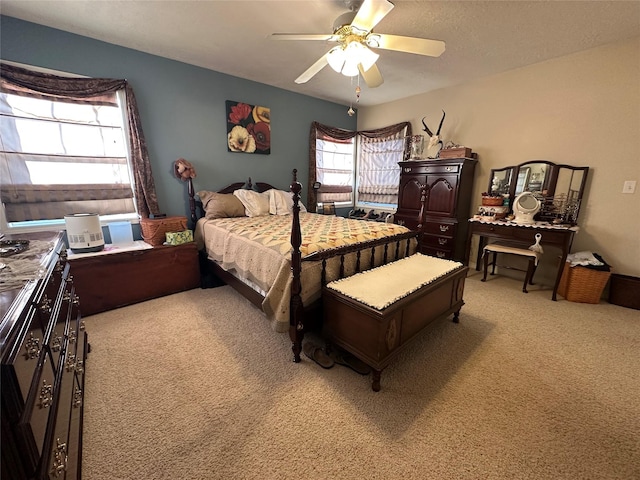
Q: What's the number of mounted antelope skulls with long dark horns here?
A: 1